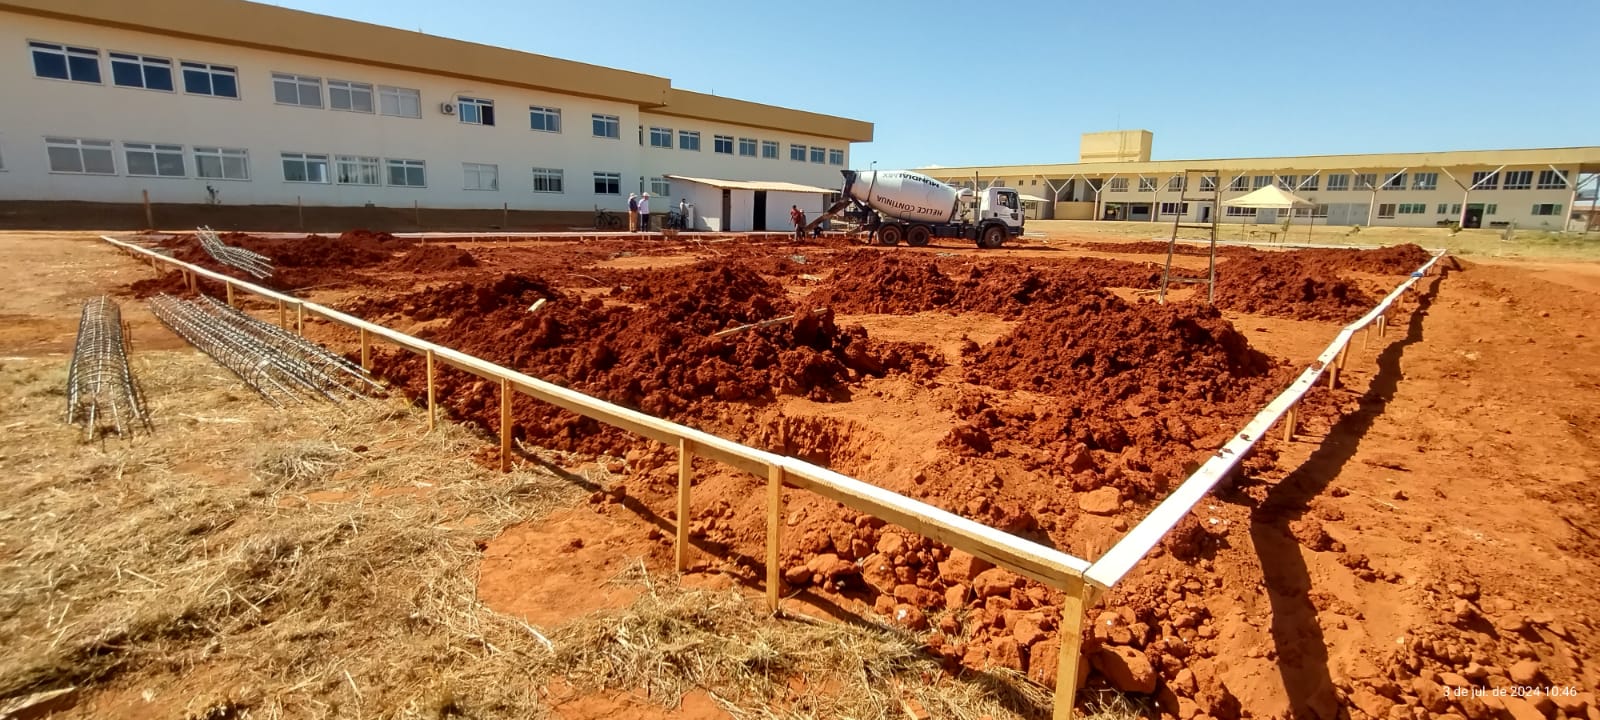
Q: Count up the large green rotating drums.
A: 0